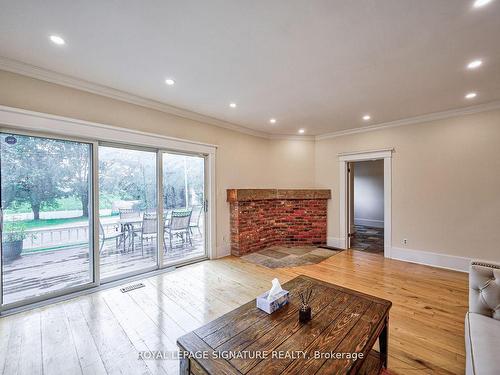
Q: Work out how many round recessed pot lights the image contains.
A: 9